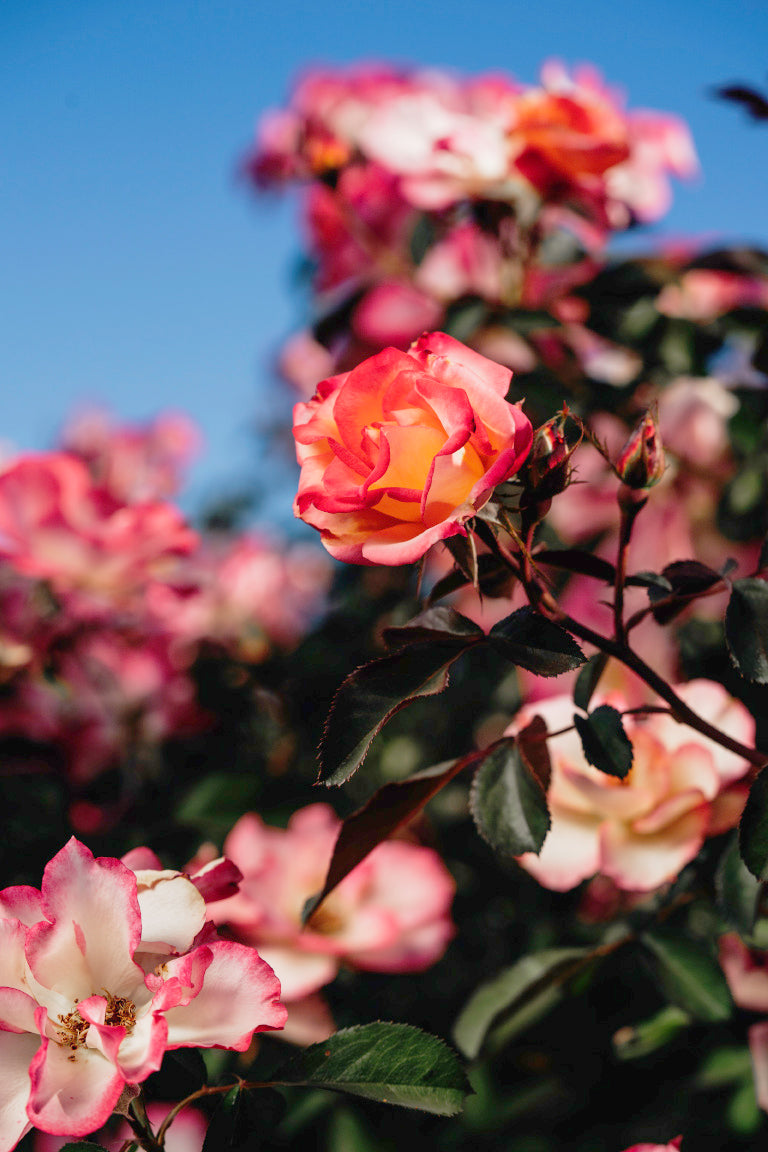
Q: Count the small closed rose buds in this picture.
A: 2